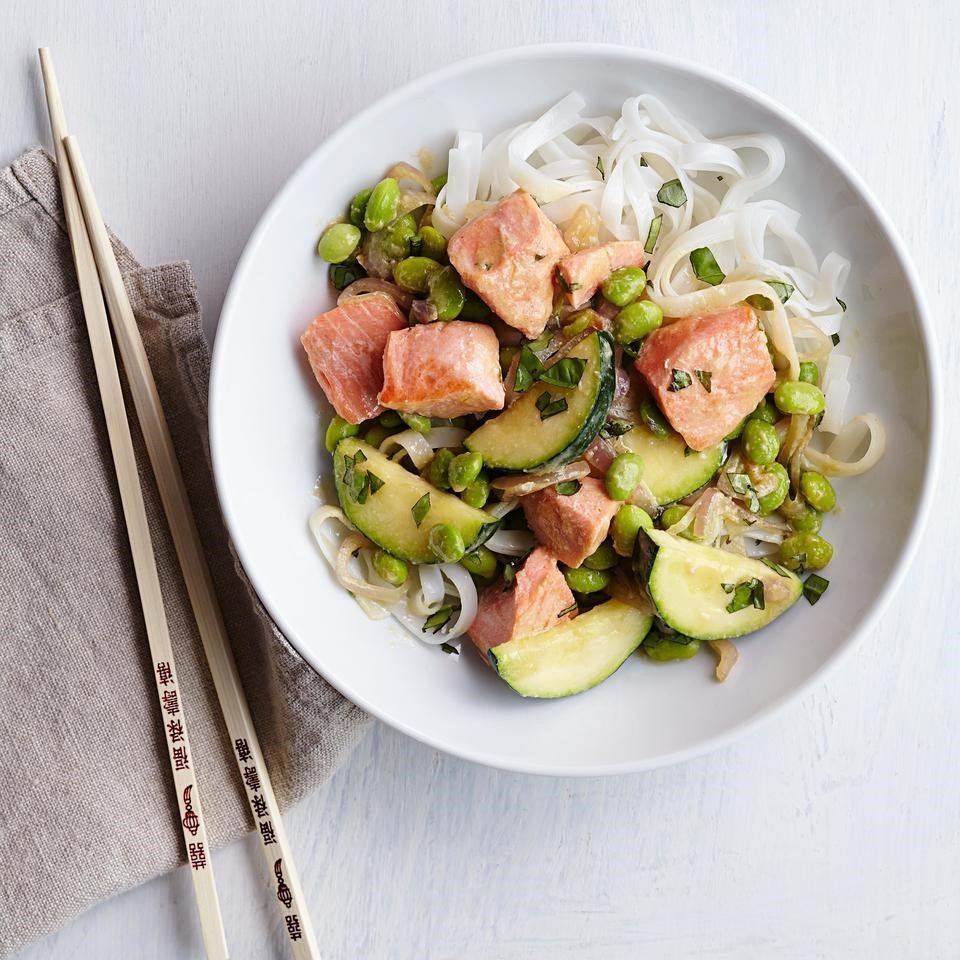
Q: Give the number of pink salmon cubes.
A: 7